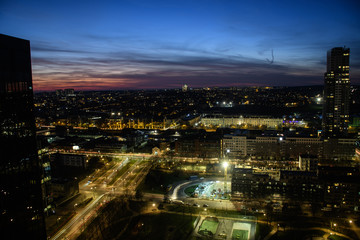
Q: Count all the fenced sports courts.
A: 2